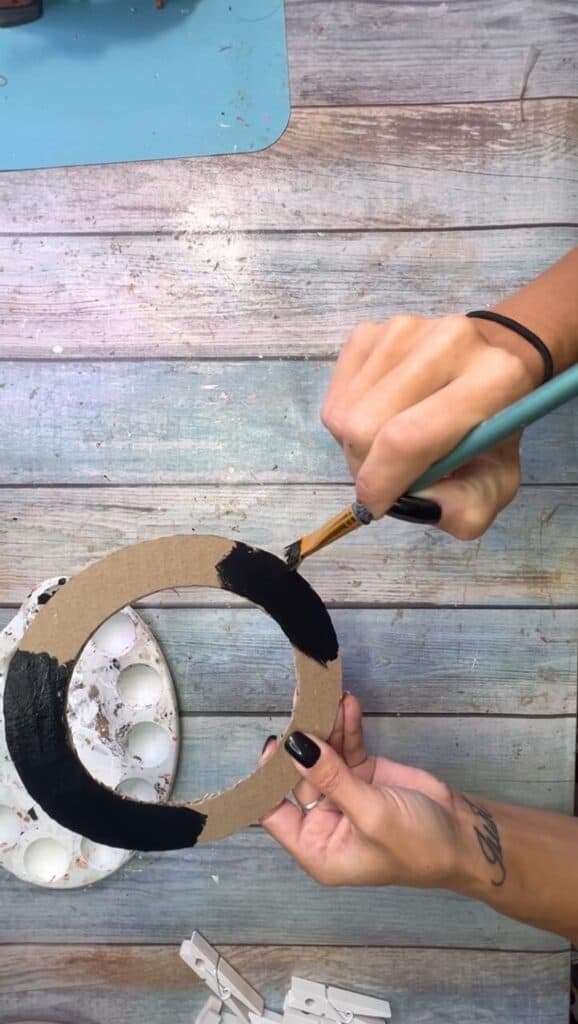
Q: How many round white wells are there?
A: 7